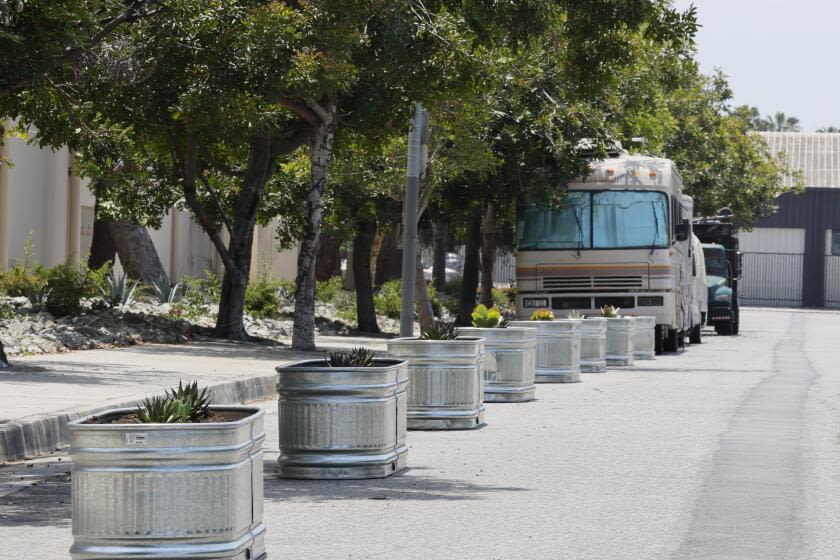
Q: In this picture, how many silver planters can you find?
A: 8